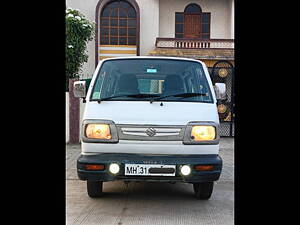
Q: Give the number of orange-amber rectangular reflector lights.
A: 2